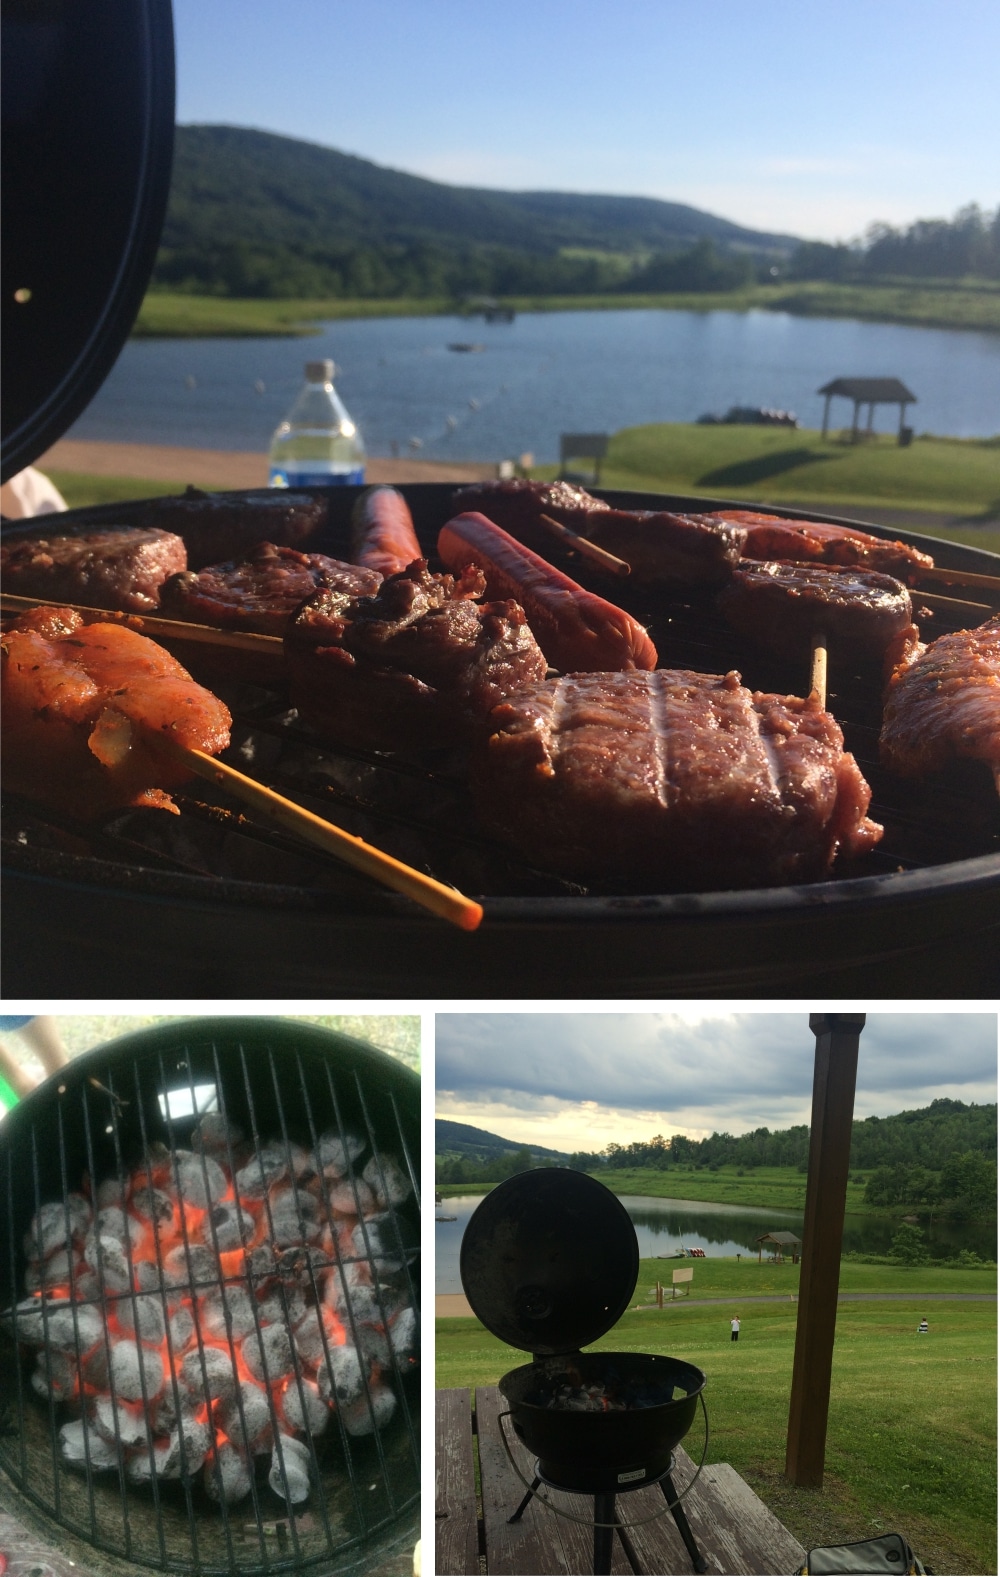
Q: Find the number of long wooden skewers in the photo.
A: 6